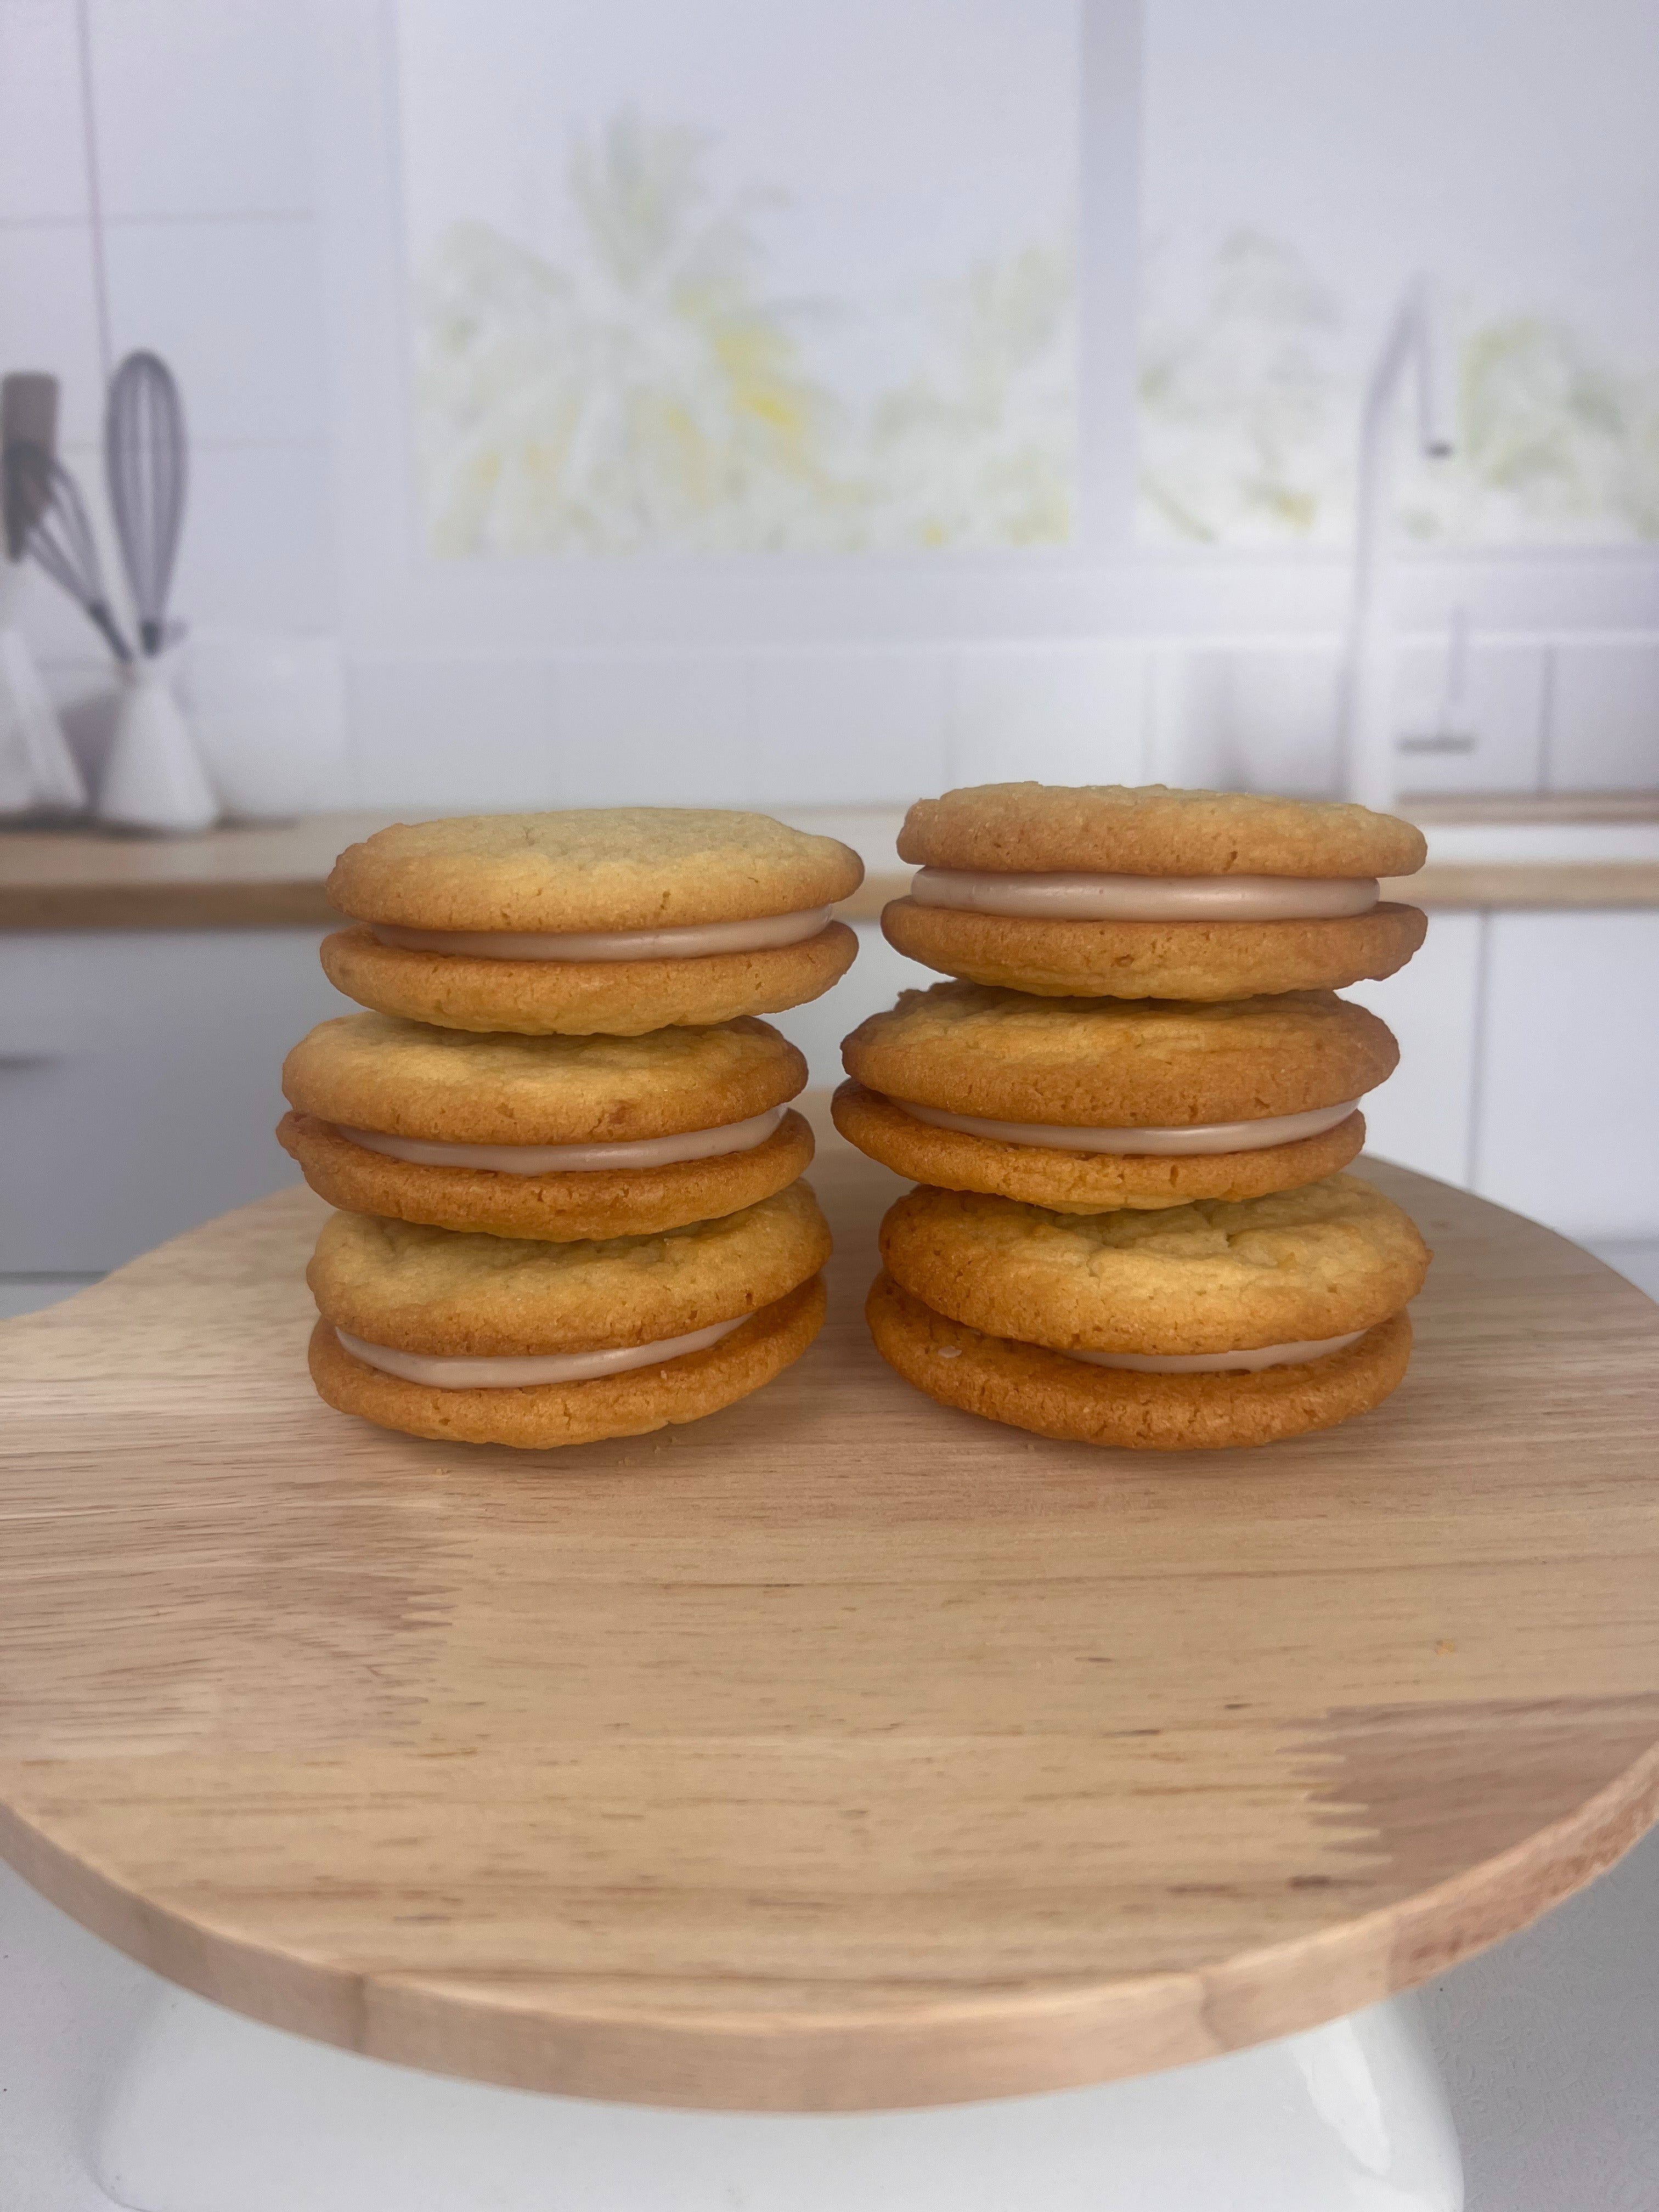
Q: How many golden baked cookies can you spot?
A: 12